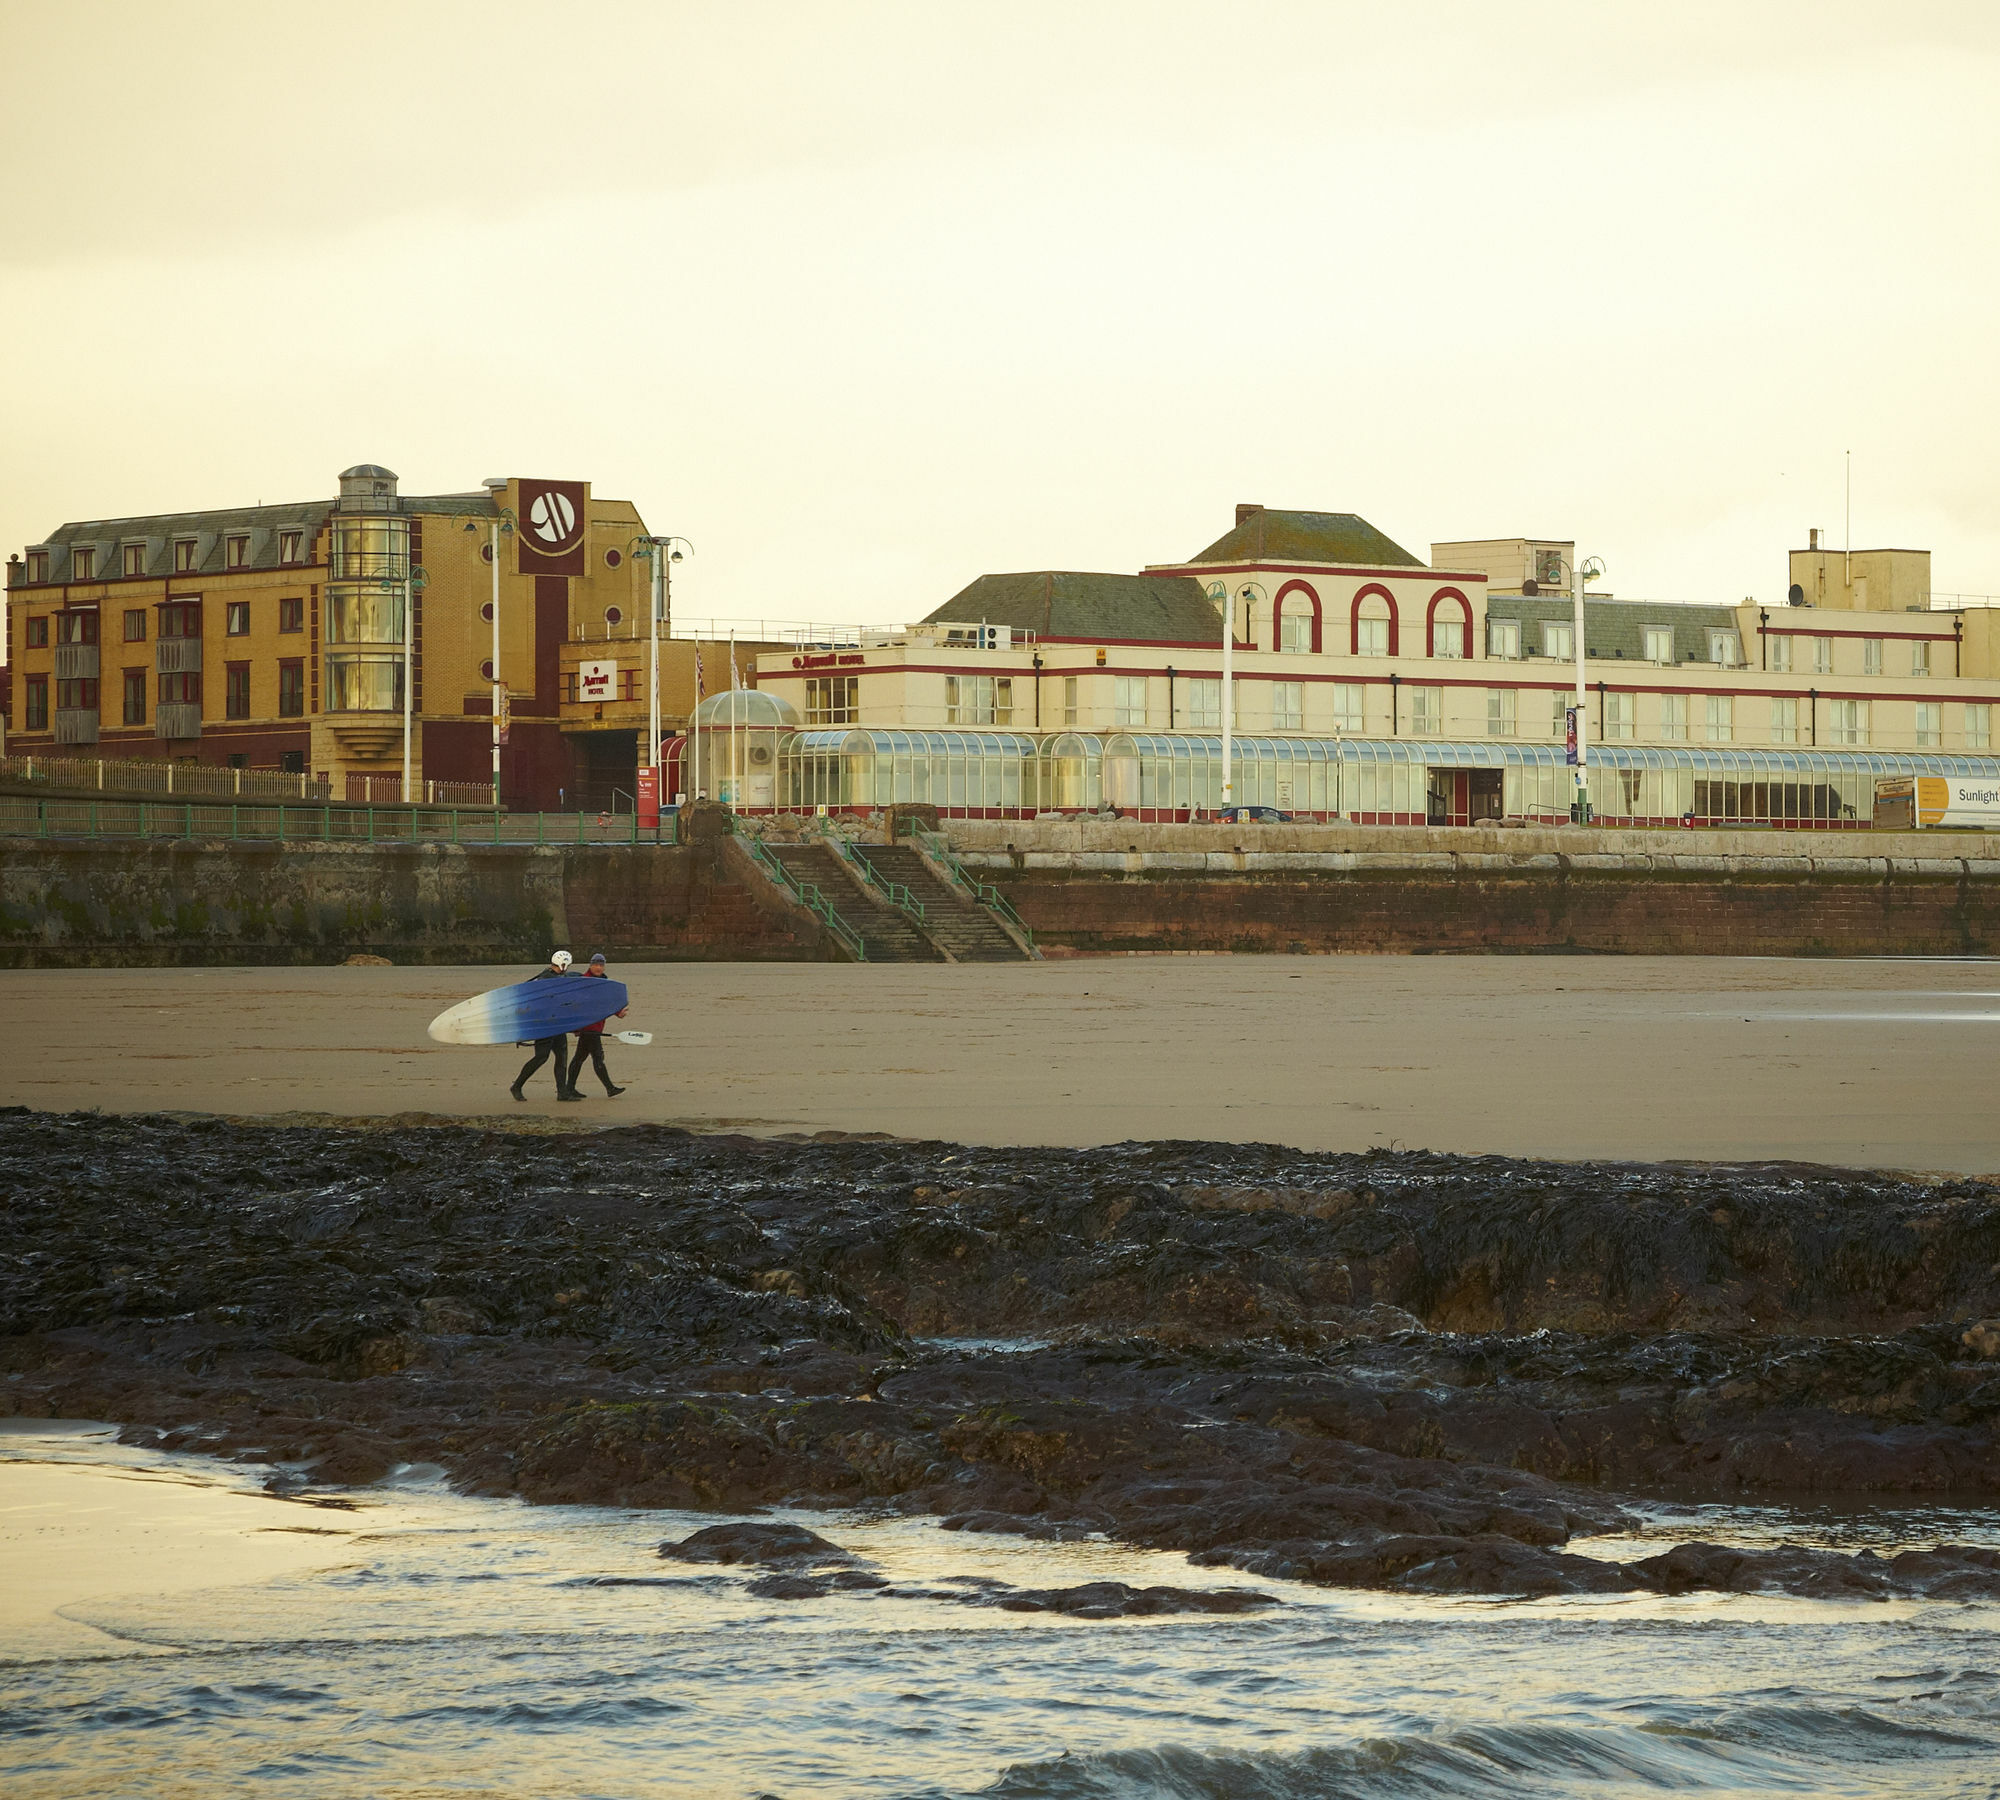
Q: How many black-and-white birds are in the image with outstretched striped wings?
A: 0